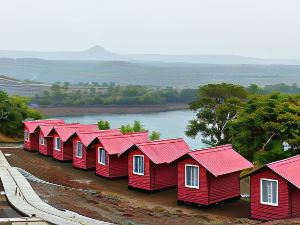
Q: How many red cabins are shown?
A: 8